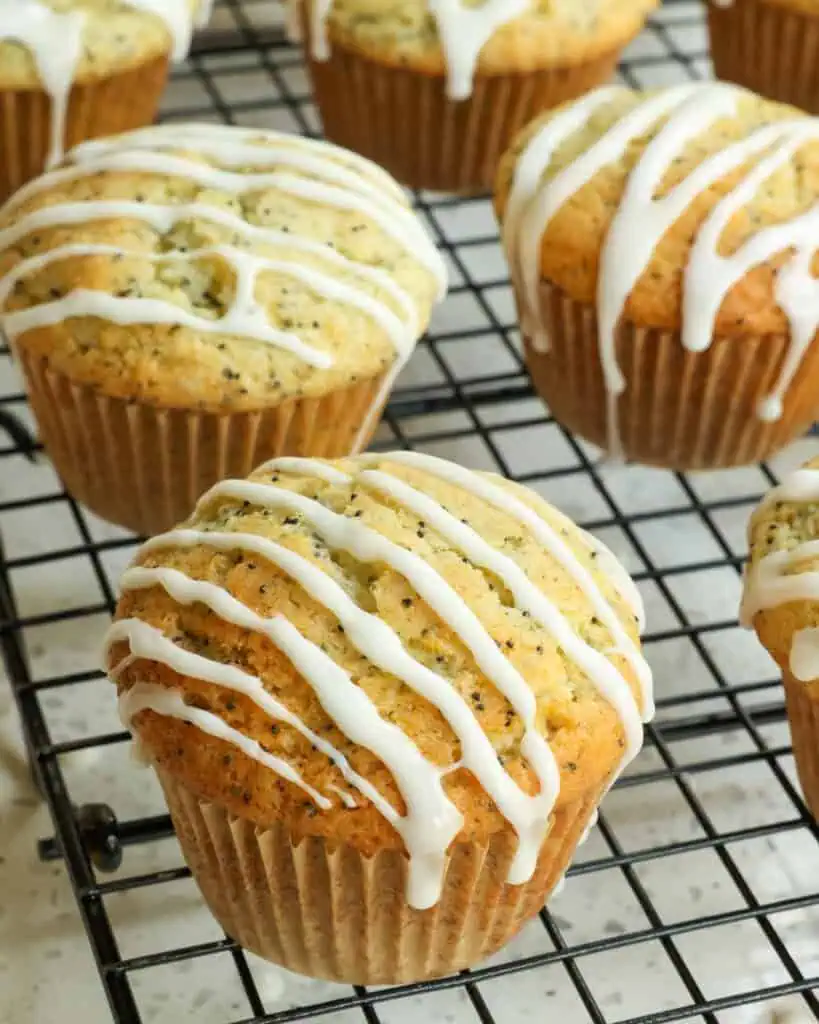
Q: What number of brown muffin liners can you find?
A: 7